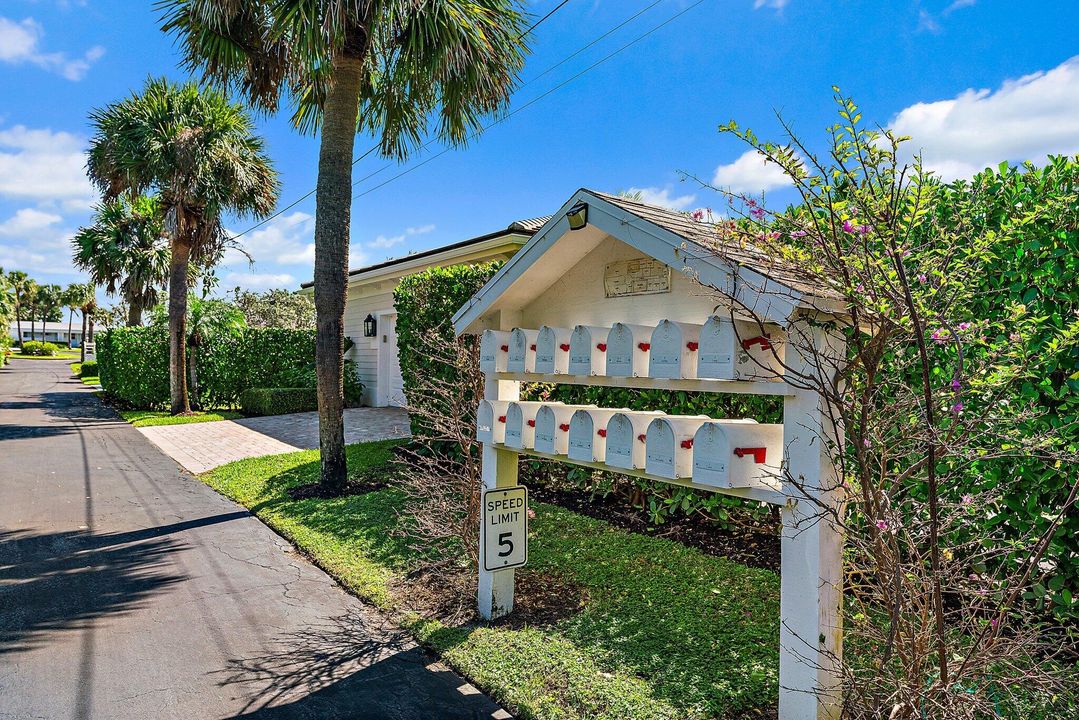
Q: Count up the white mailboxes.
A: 14